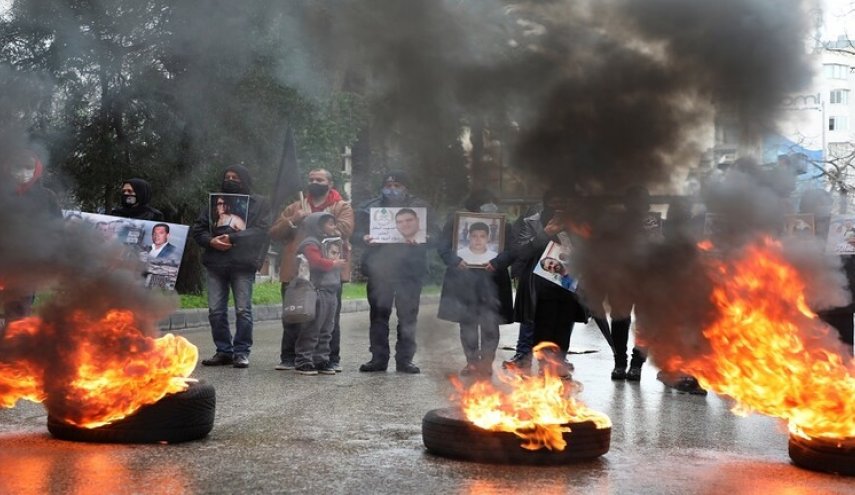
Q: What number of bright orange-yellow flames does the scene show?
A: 3